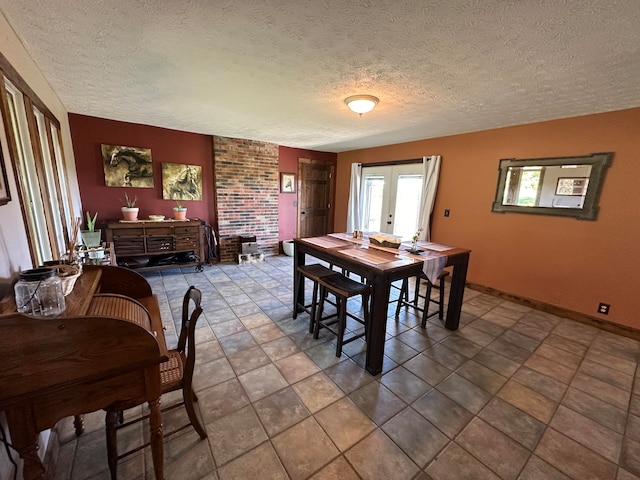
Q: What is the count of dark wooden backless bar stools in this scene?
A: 4